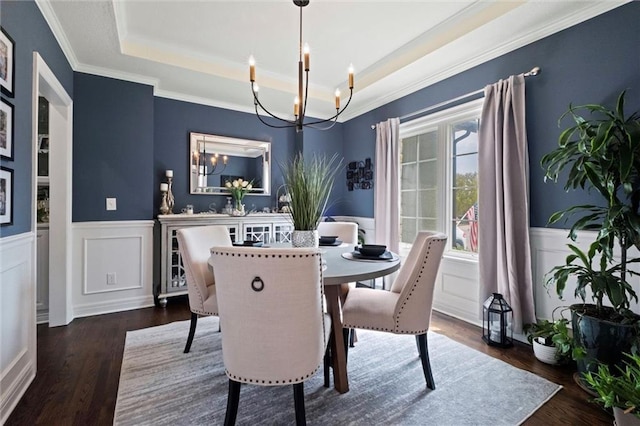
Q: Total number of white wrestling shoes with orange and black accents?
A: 0